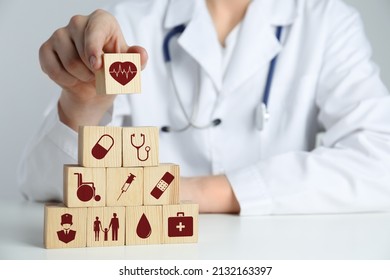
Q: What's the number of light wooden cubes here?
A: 10